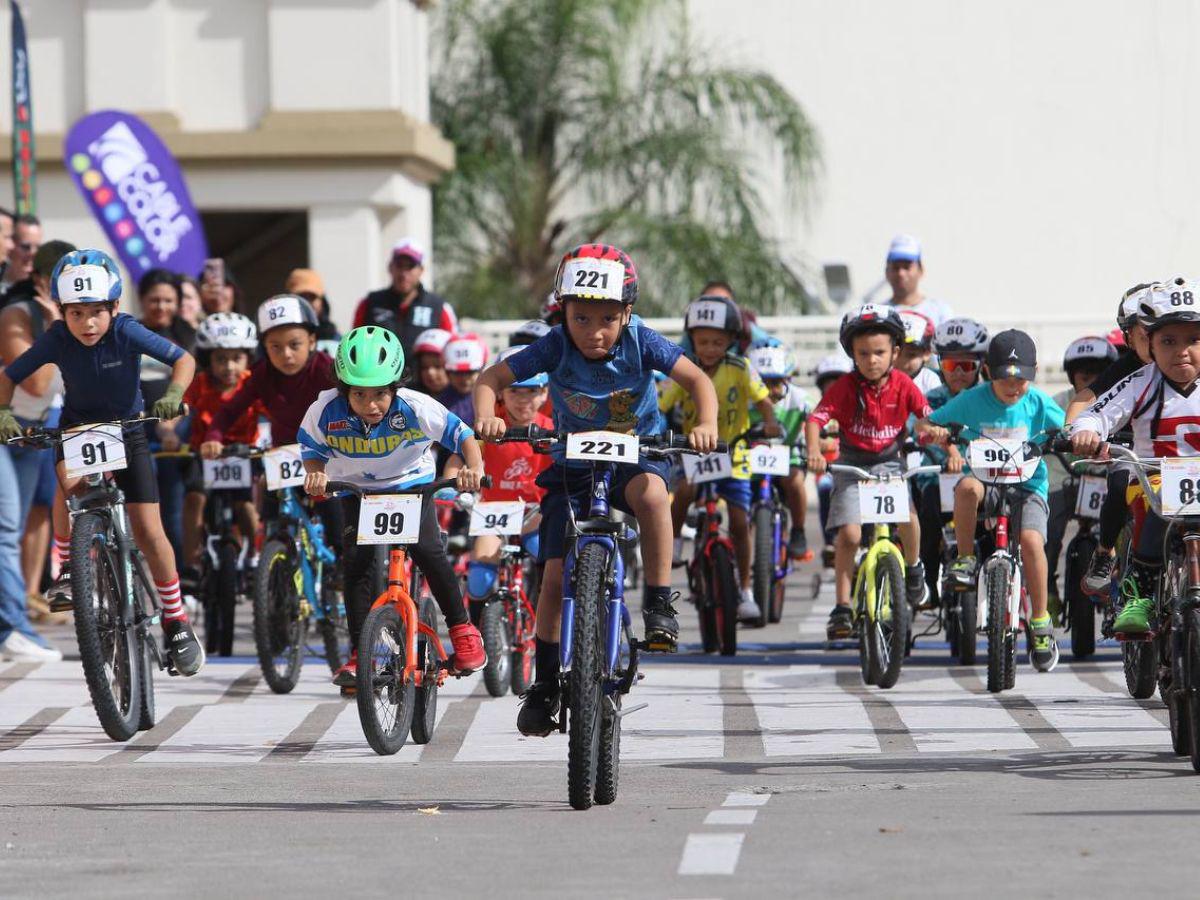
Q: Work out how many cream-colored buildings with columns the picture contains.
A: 1